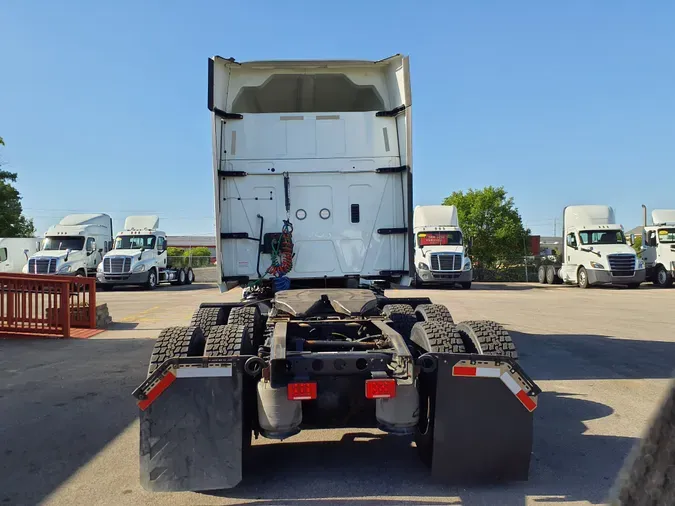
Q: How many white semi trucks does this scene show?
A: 6